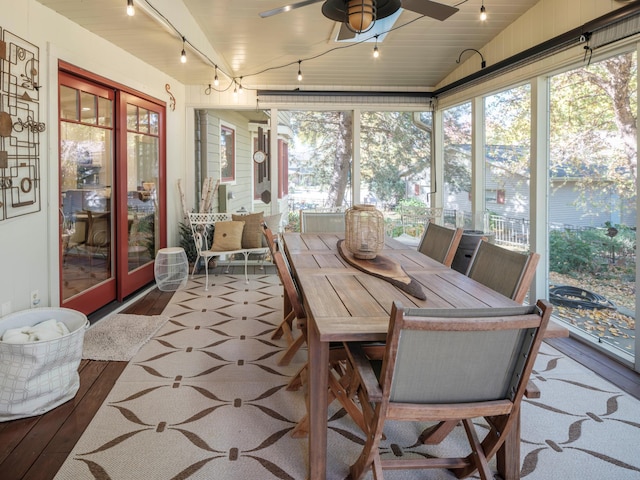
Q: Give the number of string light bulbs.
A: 8